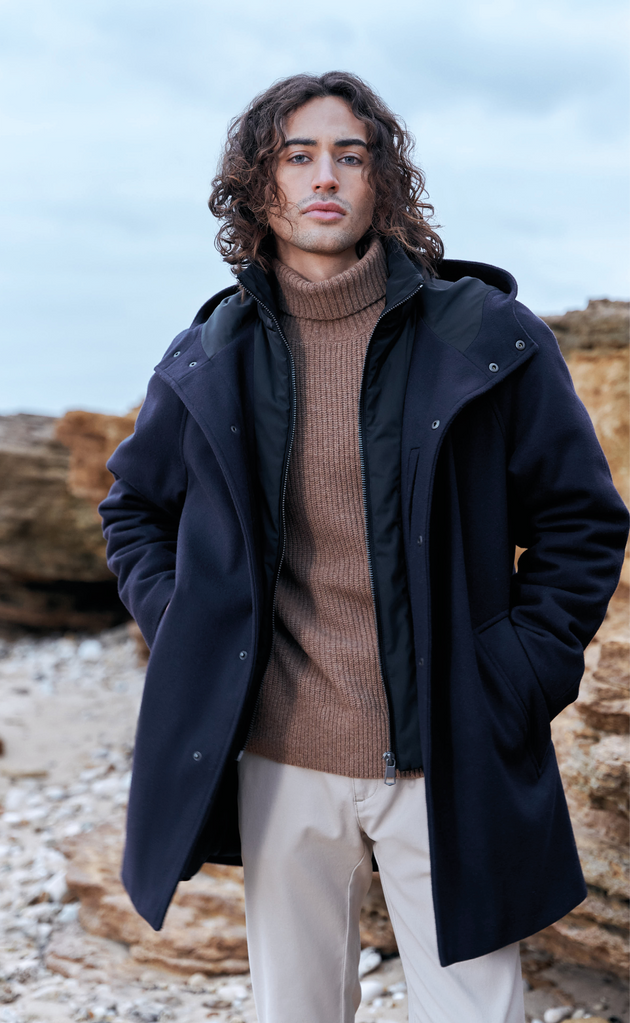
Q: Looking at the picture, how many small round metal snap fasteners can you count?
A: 10